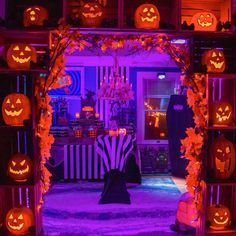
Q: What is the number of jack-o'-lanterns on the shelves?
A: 12